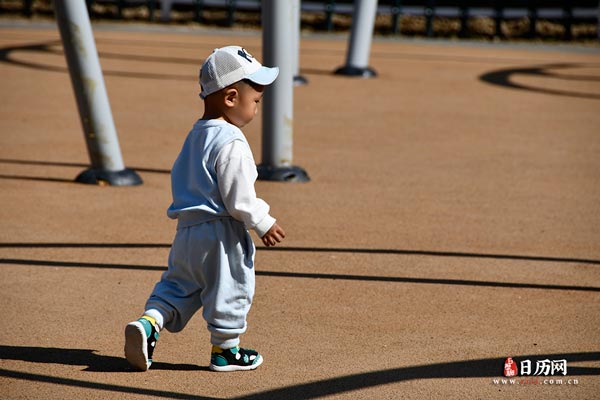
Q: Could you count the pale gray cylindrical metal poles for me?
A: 4